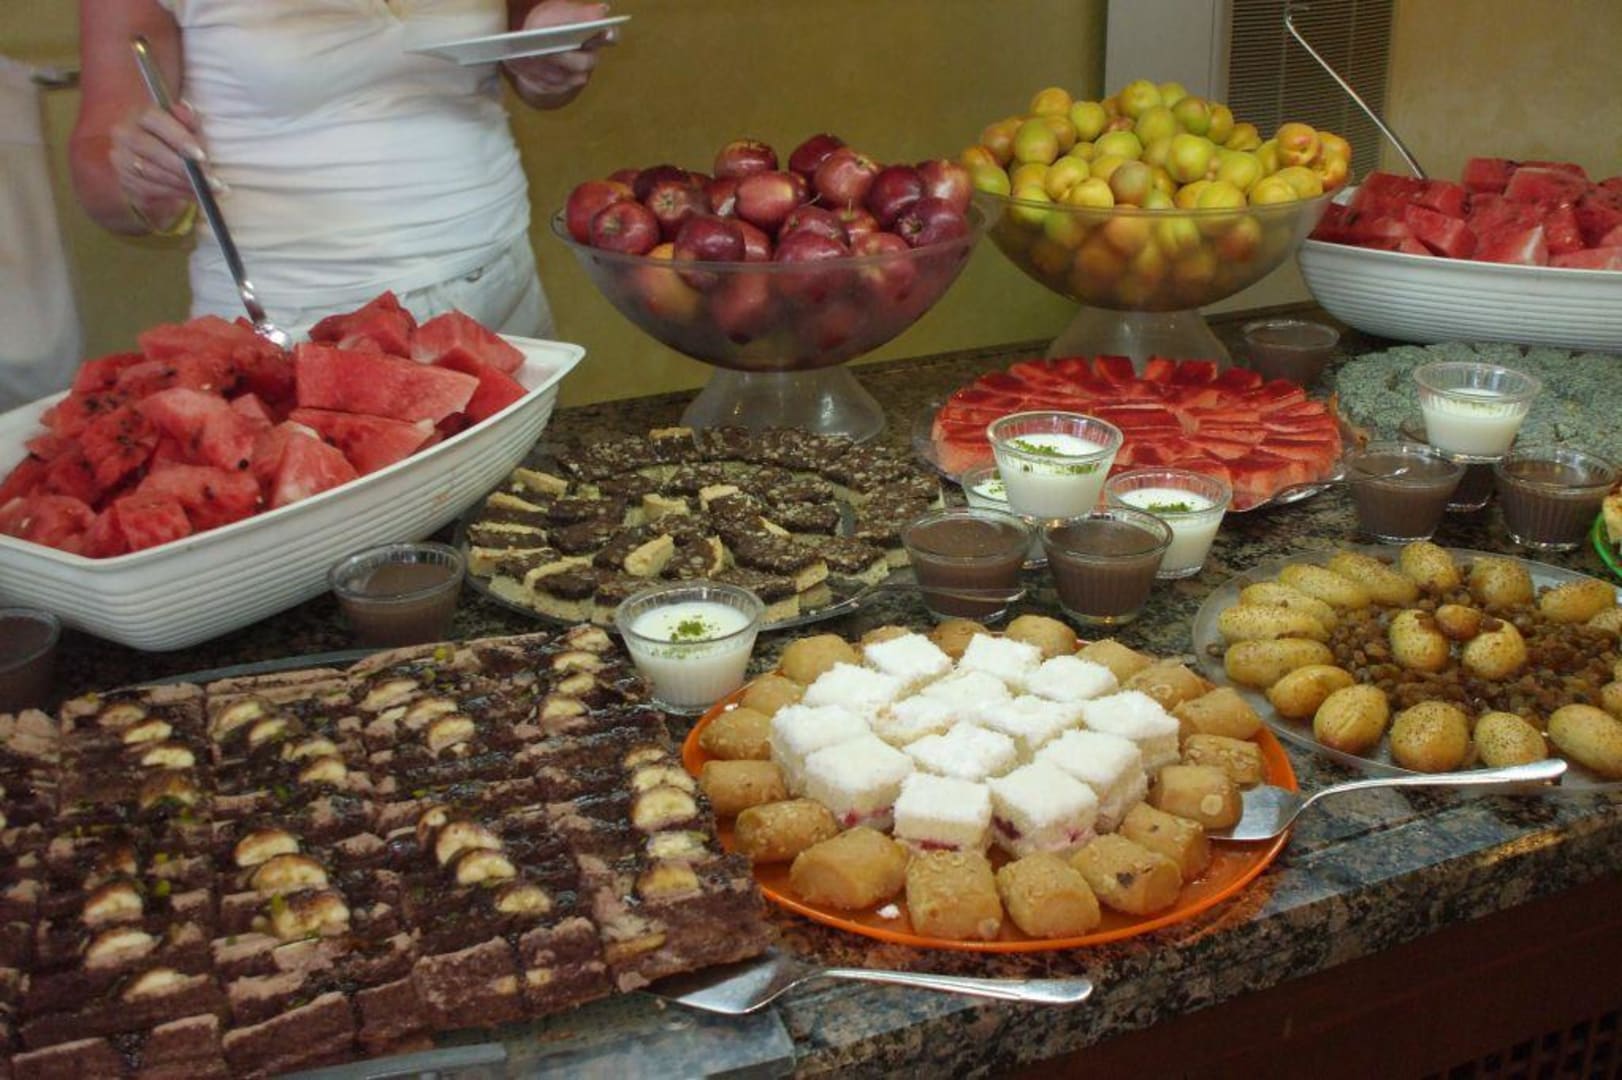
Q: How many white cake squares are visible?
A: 14